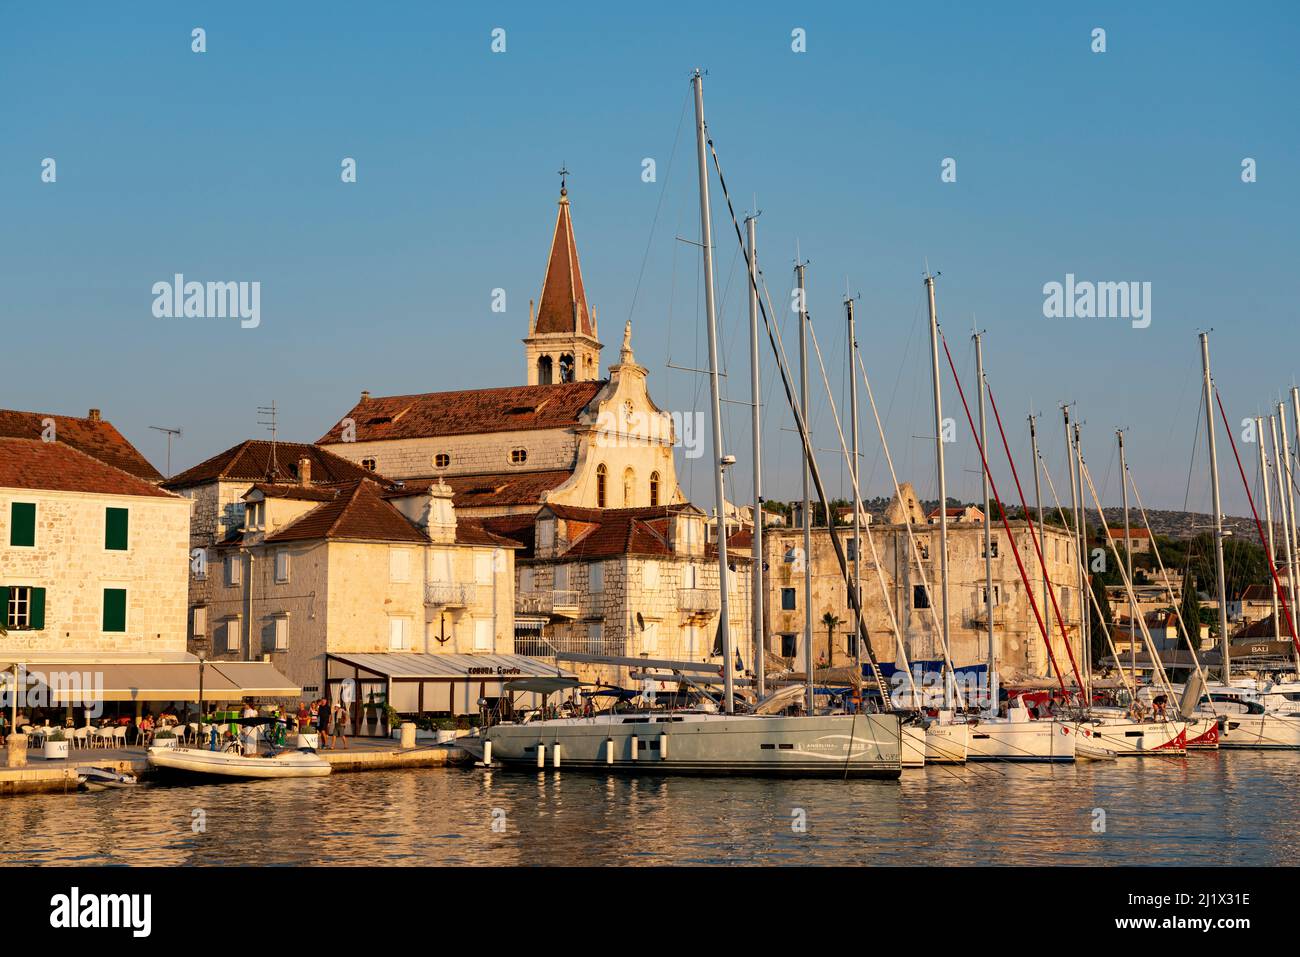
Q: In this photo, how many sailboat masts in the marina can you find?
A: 15